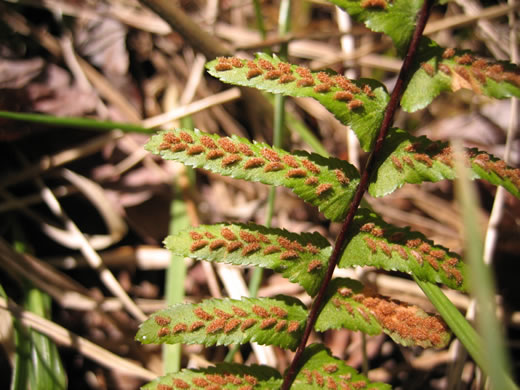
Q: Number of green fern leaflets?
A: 11